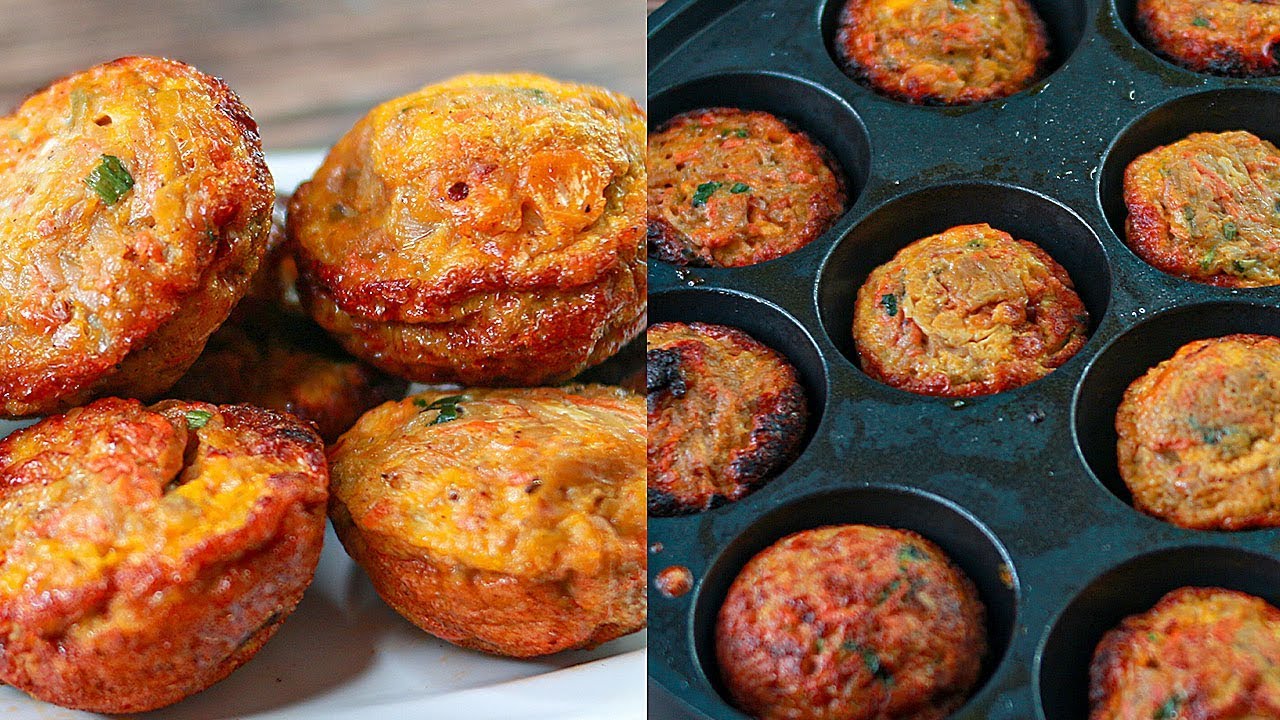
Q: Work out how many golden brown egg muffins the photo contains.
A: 13